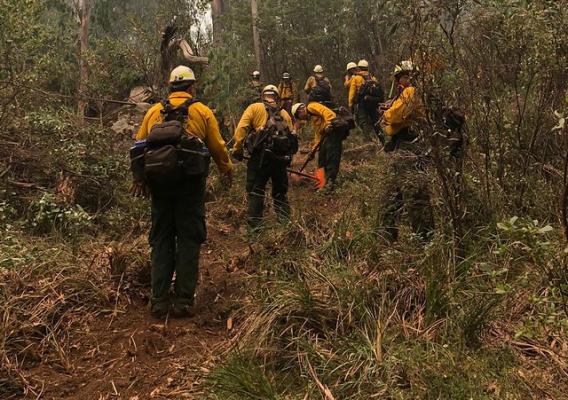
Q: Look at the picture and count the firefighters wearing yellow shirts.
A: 9